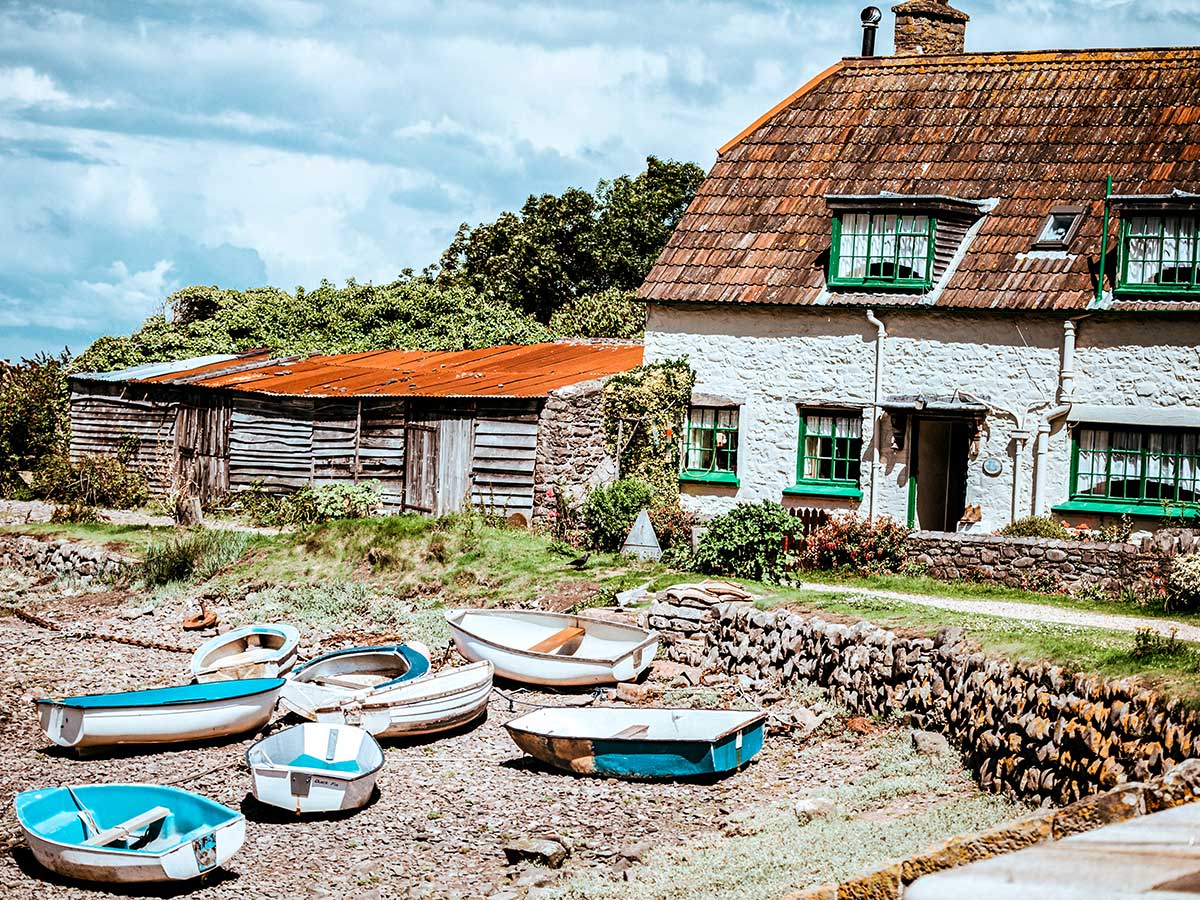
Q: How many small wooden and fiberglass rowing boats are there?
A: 8